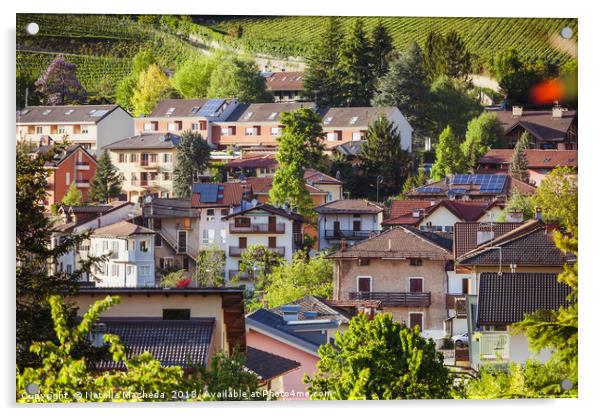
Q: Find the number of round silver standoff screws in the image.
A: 4